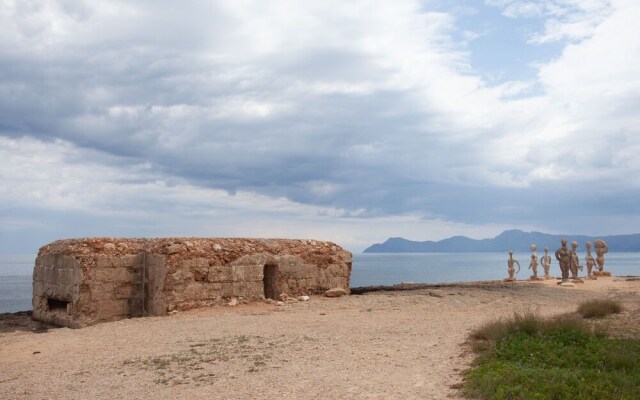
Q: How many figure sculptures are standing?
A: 7